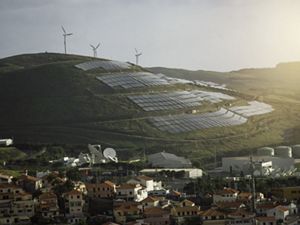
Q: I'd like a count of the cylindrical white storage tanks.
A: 3